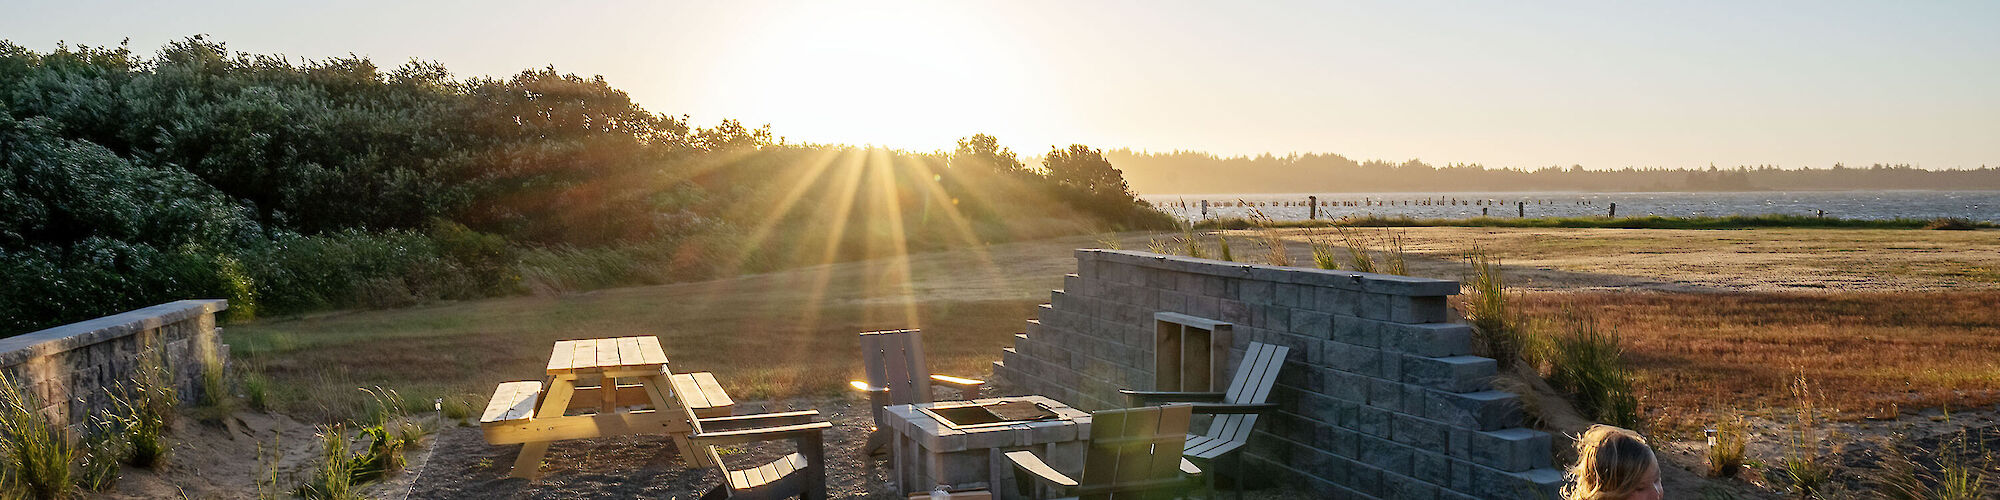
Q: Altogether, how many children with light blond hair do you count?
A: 1